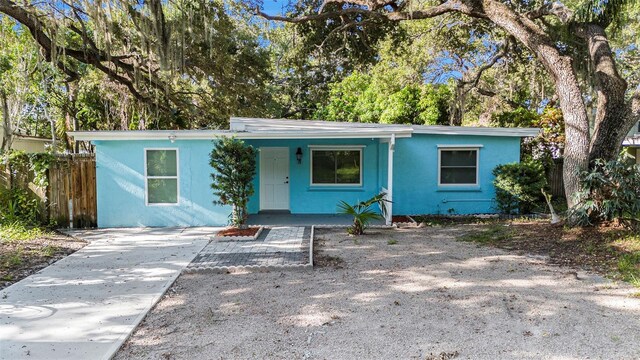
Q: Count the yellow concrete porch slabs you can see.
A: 0